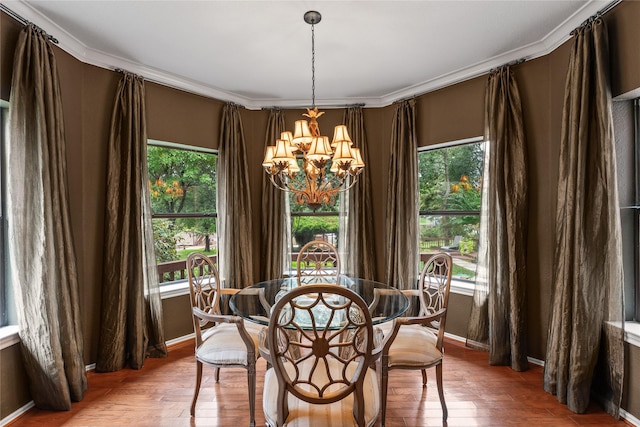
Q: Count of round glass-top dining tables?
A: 1